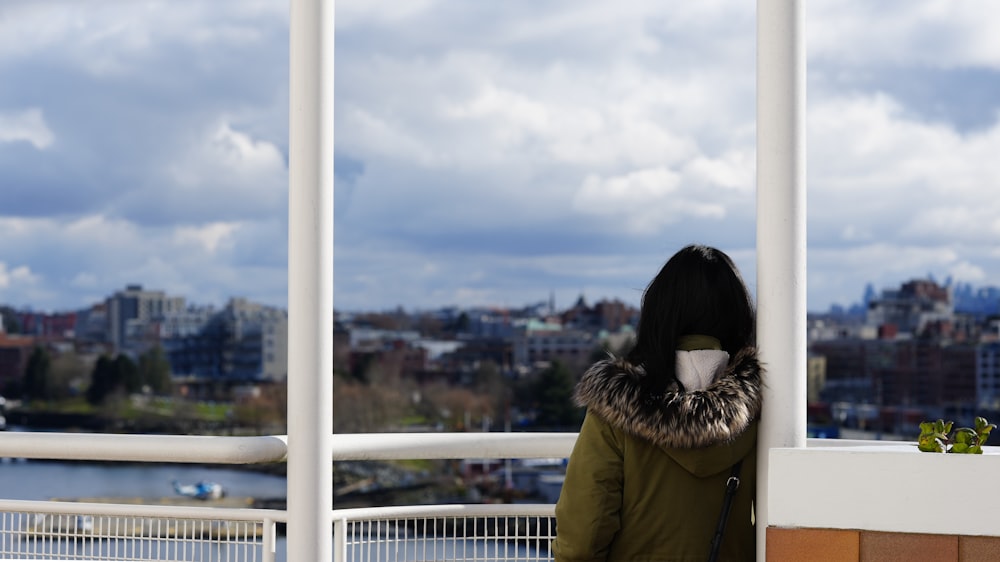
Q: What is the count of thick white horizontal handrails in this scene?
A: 2